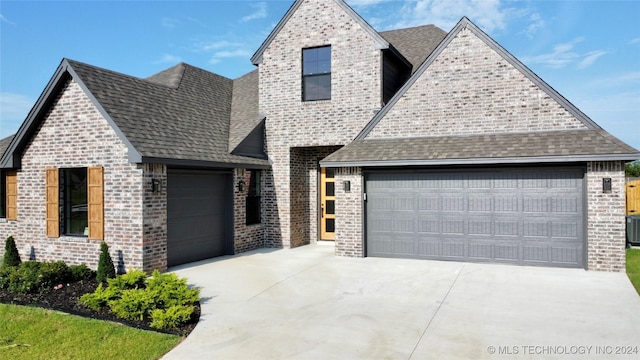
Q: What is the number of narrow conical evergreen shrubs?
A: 2